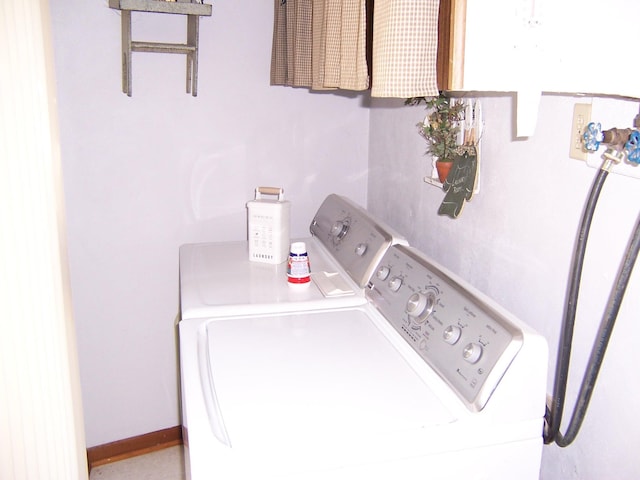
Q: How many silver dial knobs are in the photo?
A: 7